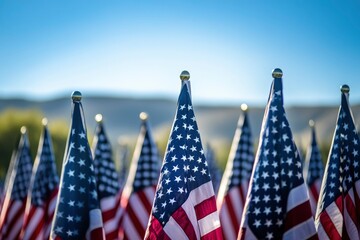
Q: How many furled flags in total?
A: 10